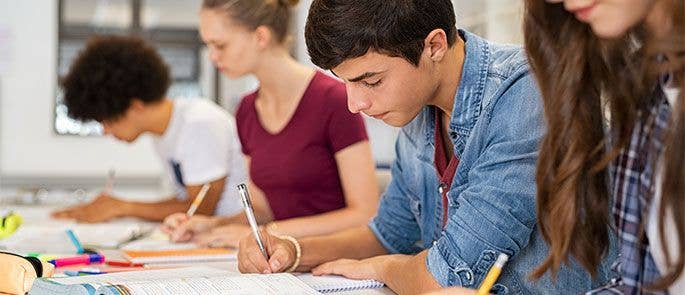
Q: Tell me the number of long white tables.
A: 1